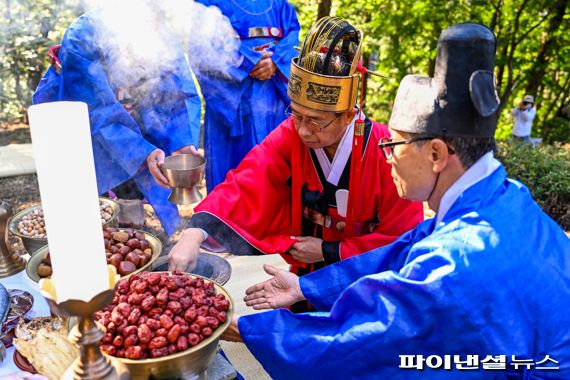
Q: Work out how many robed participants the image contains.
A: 4